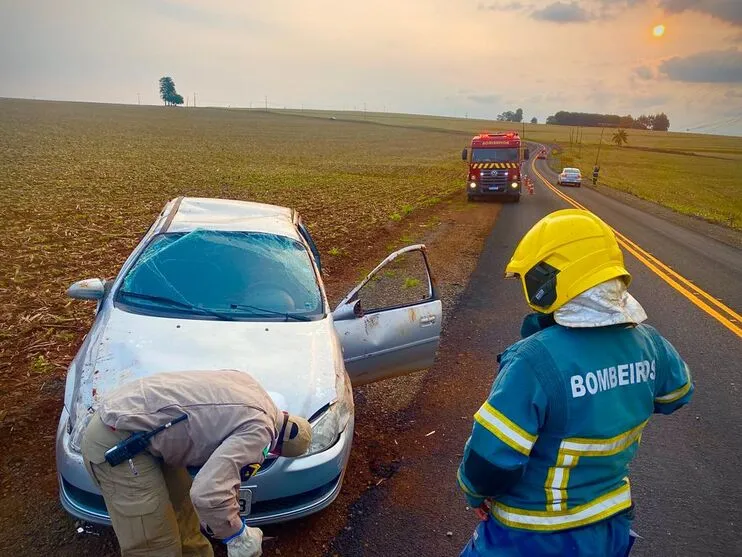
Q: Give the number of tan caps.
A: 1